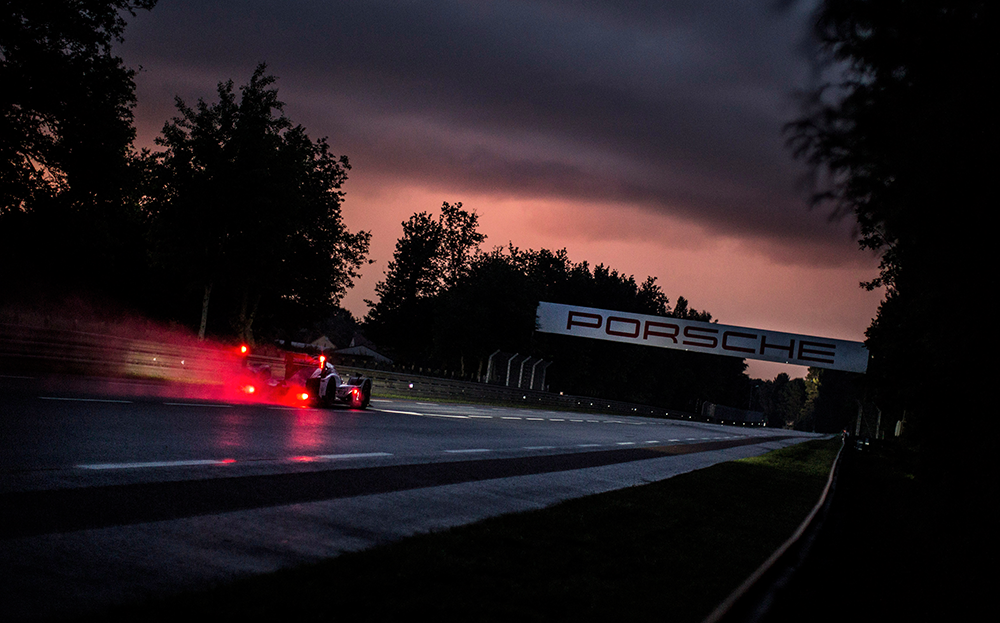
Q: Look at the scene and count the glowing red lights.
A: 5